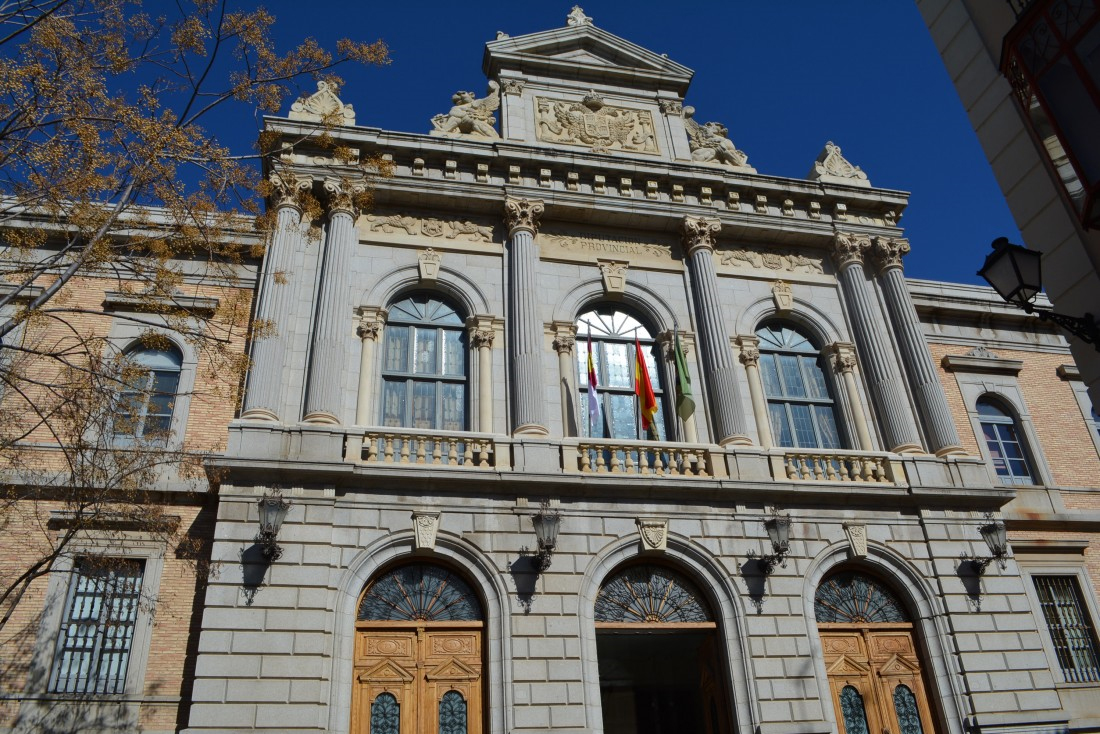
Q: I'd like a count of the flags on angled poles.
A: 3